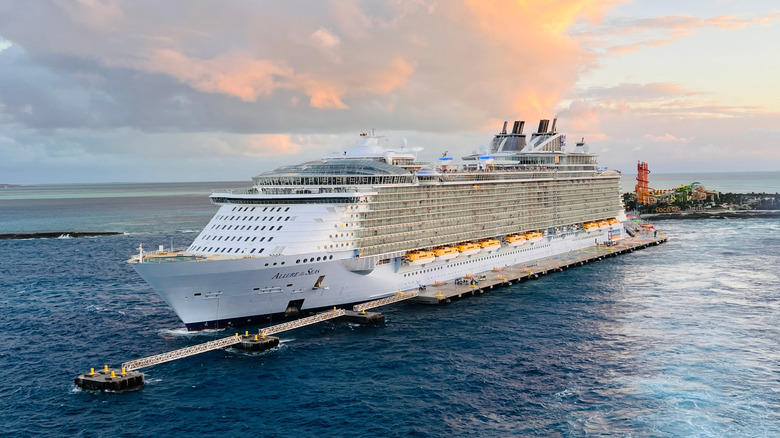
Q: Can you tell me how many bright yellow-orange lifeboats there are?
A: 9